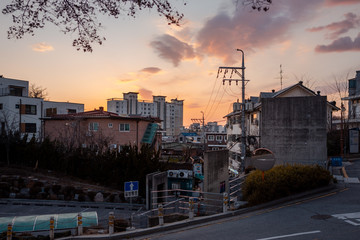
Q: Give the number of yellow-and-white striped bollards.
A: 7